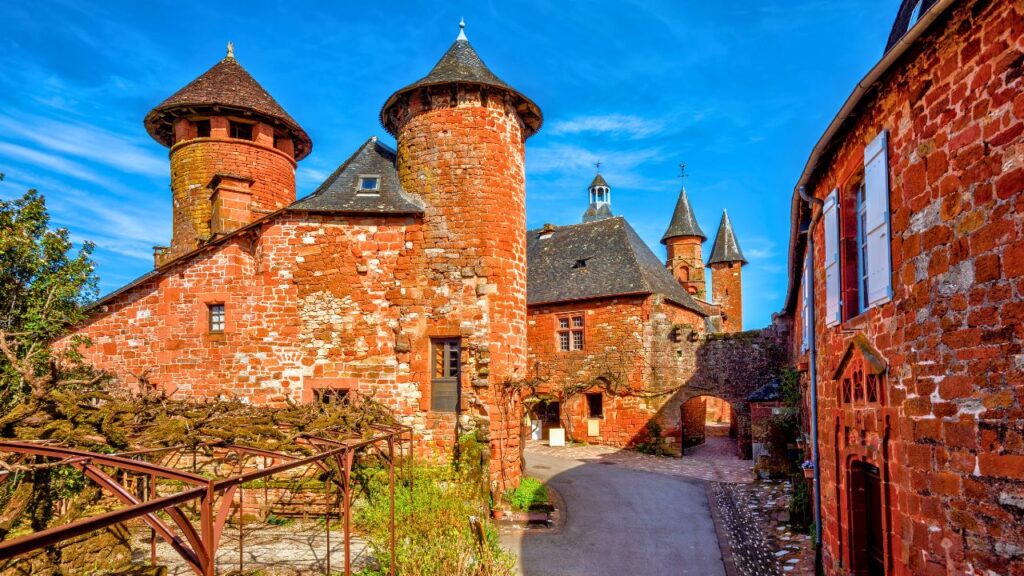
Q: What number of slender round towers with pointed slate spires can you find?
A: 2